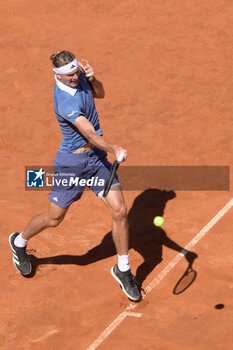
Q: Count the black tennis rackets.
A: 1